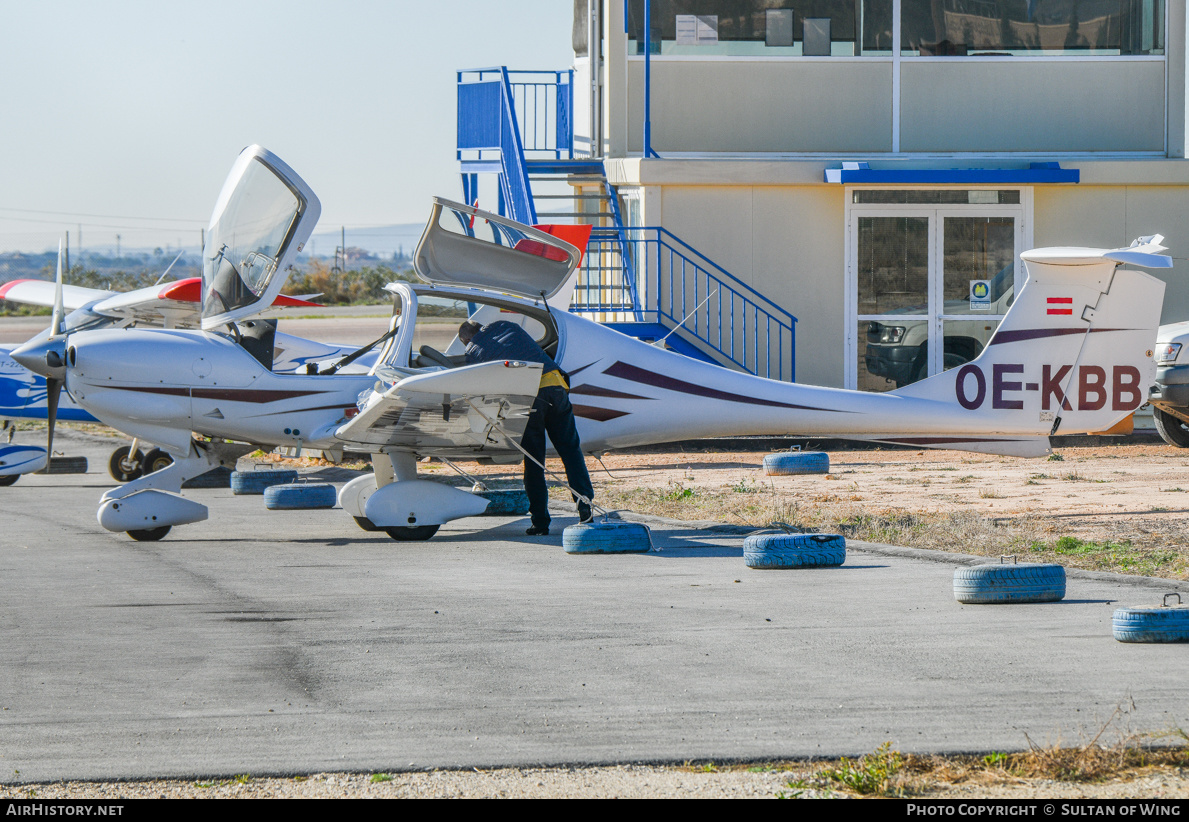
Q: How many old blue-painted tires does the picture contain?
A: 8